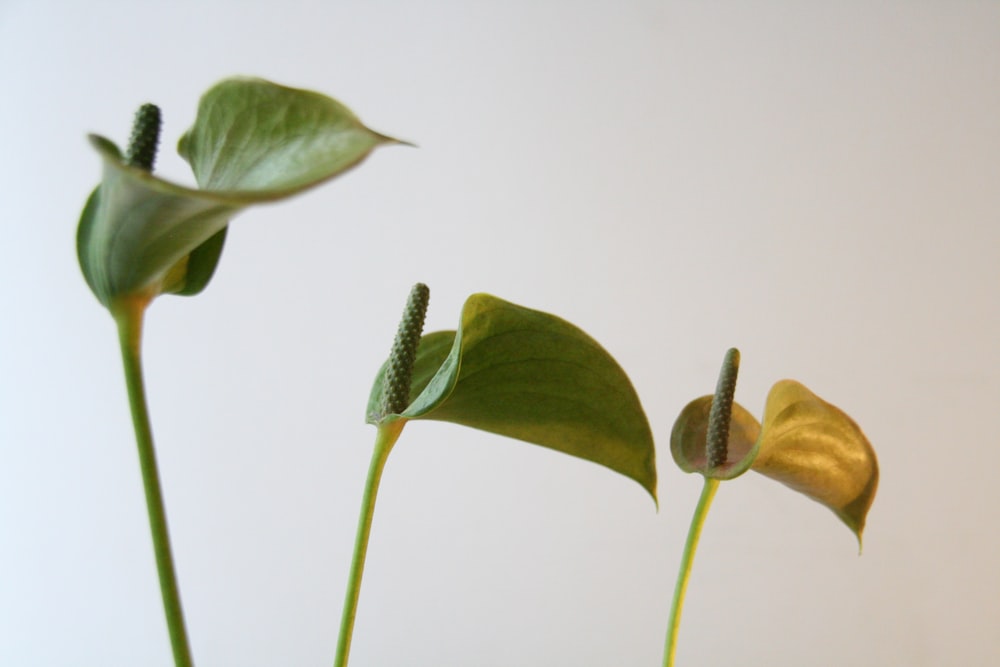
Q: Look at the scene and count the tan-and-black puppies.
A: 0